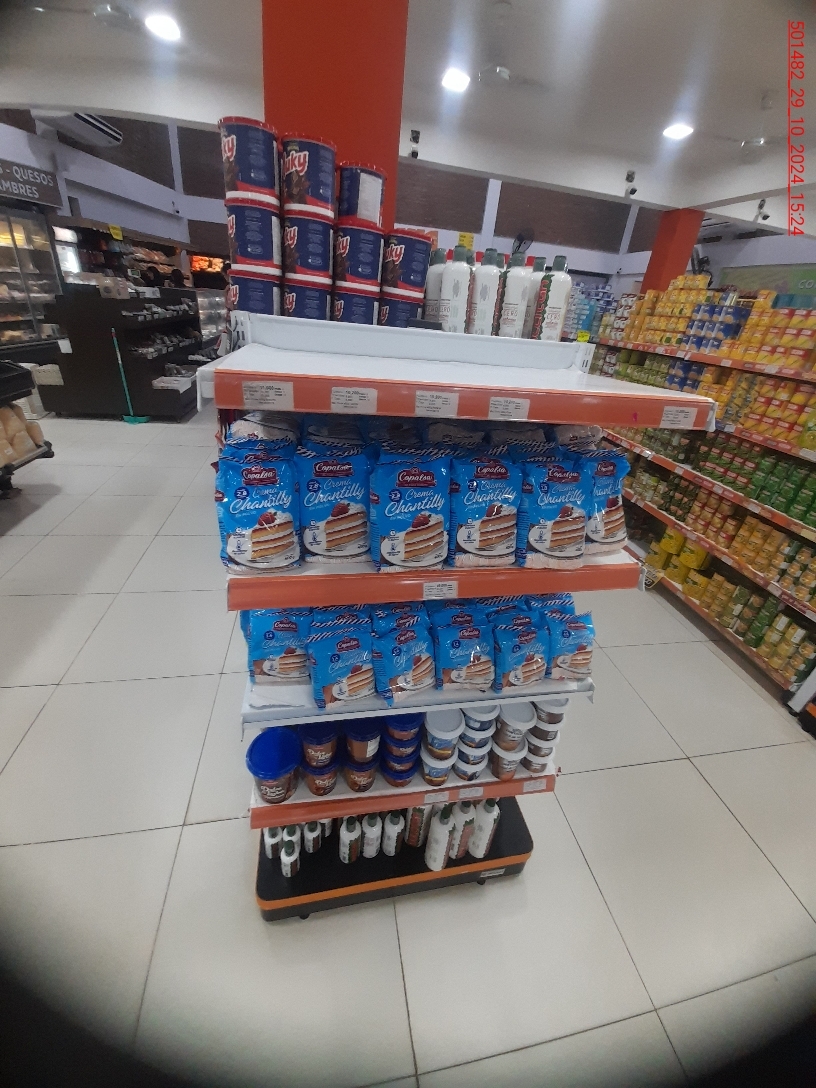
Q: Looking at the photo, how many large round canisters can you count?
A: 11